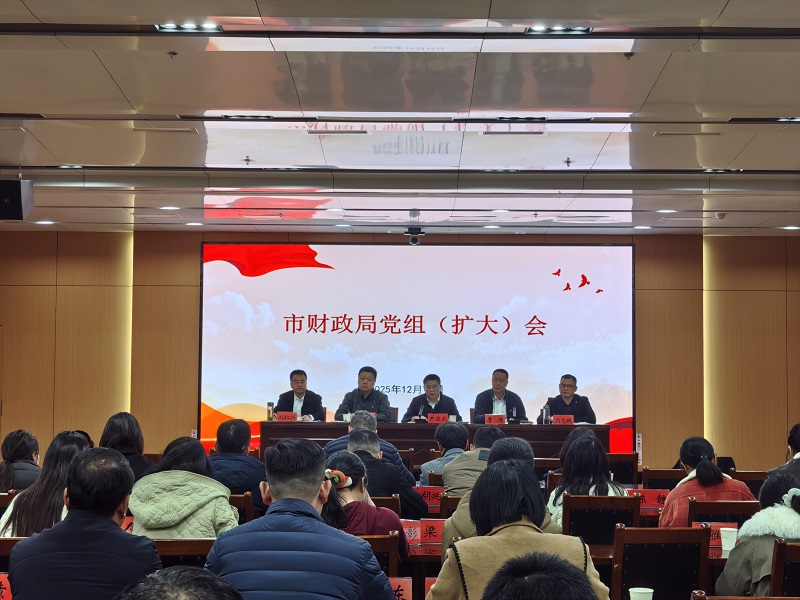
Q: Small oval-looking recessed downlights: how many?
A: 10